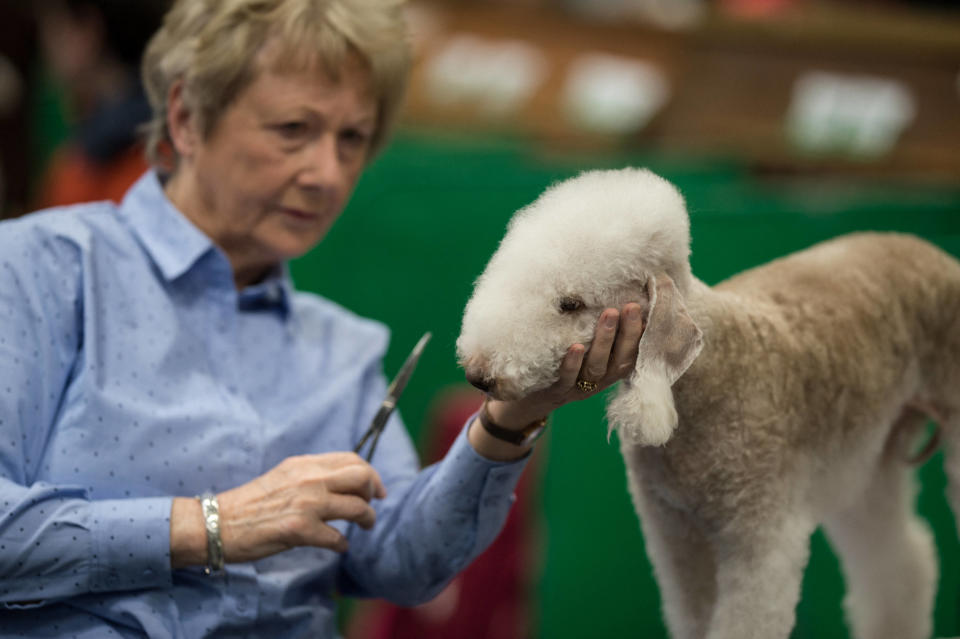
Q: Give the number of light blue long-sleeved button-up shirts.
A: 1